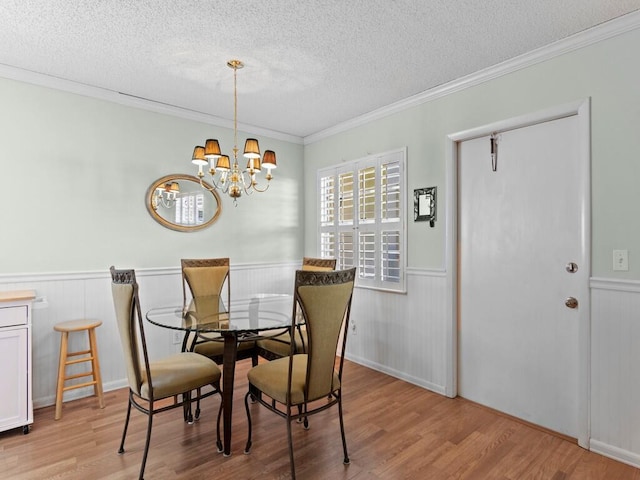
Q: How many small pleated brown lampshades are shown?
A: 6